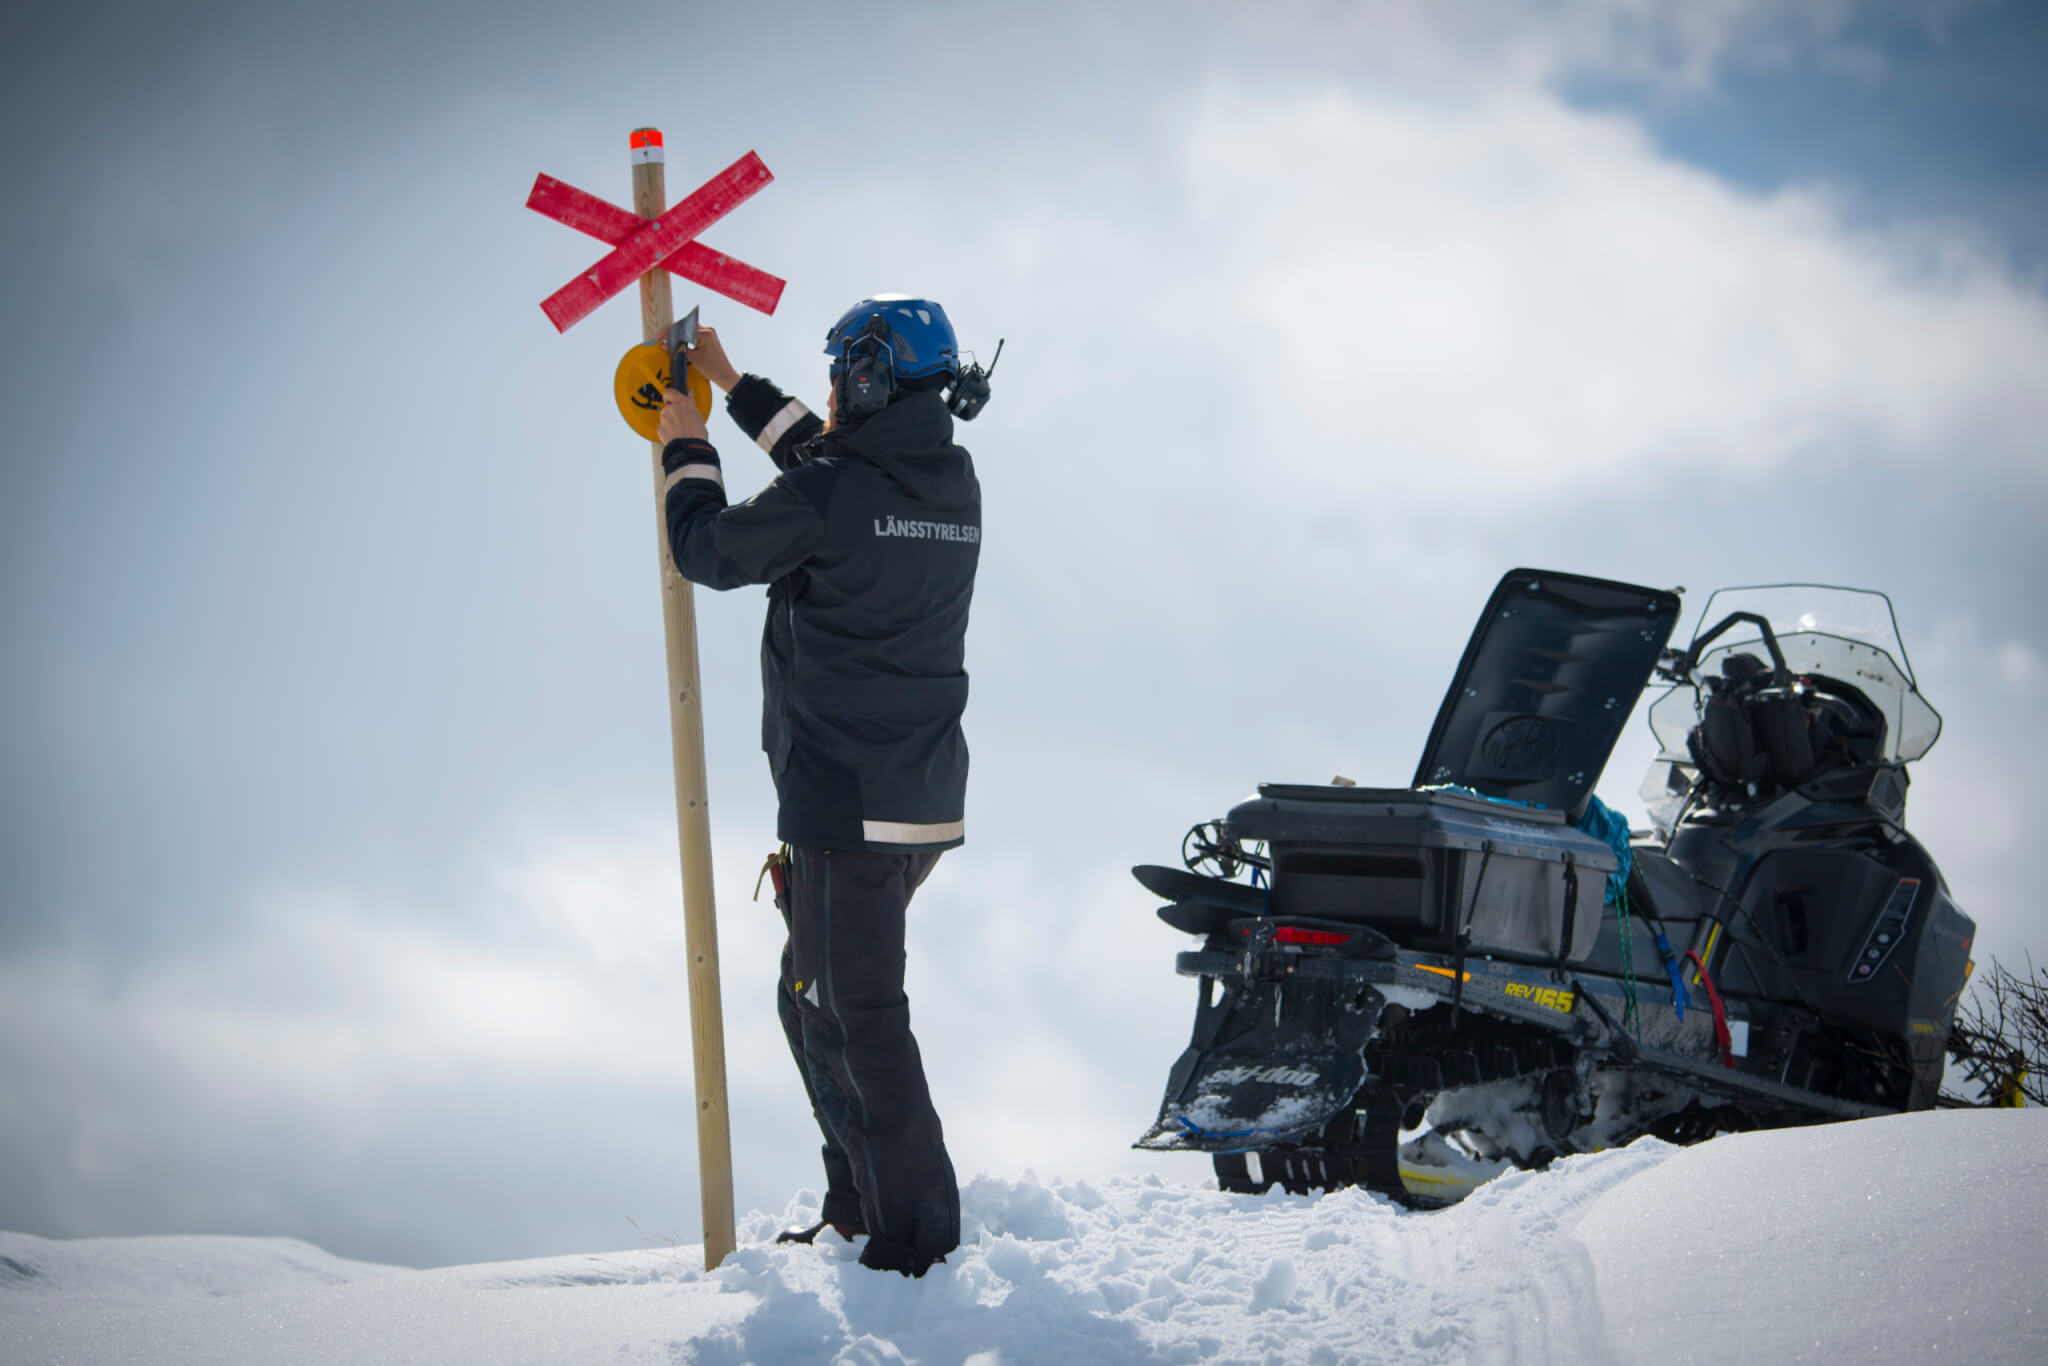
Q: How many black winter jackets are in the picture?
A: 1